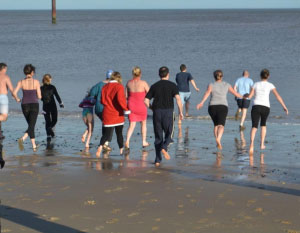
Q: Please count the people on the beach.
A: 12